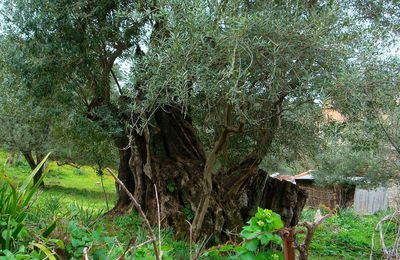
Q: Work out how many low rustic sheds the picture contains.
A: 1